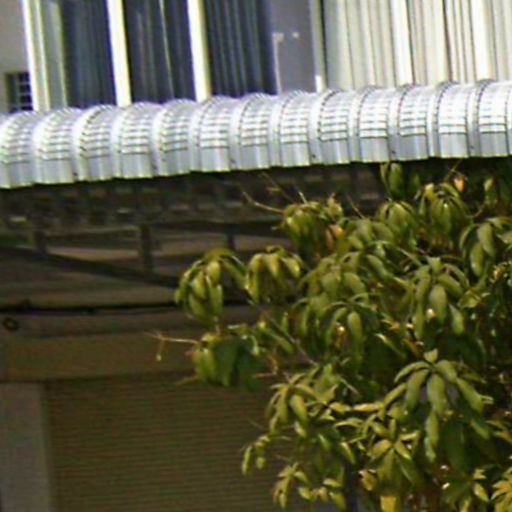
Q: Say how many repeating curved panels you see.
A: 13